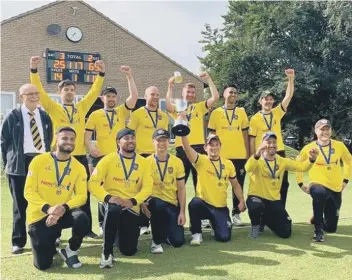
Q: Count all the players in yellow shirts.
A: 12